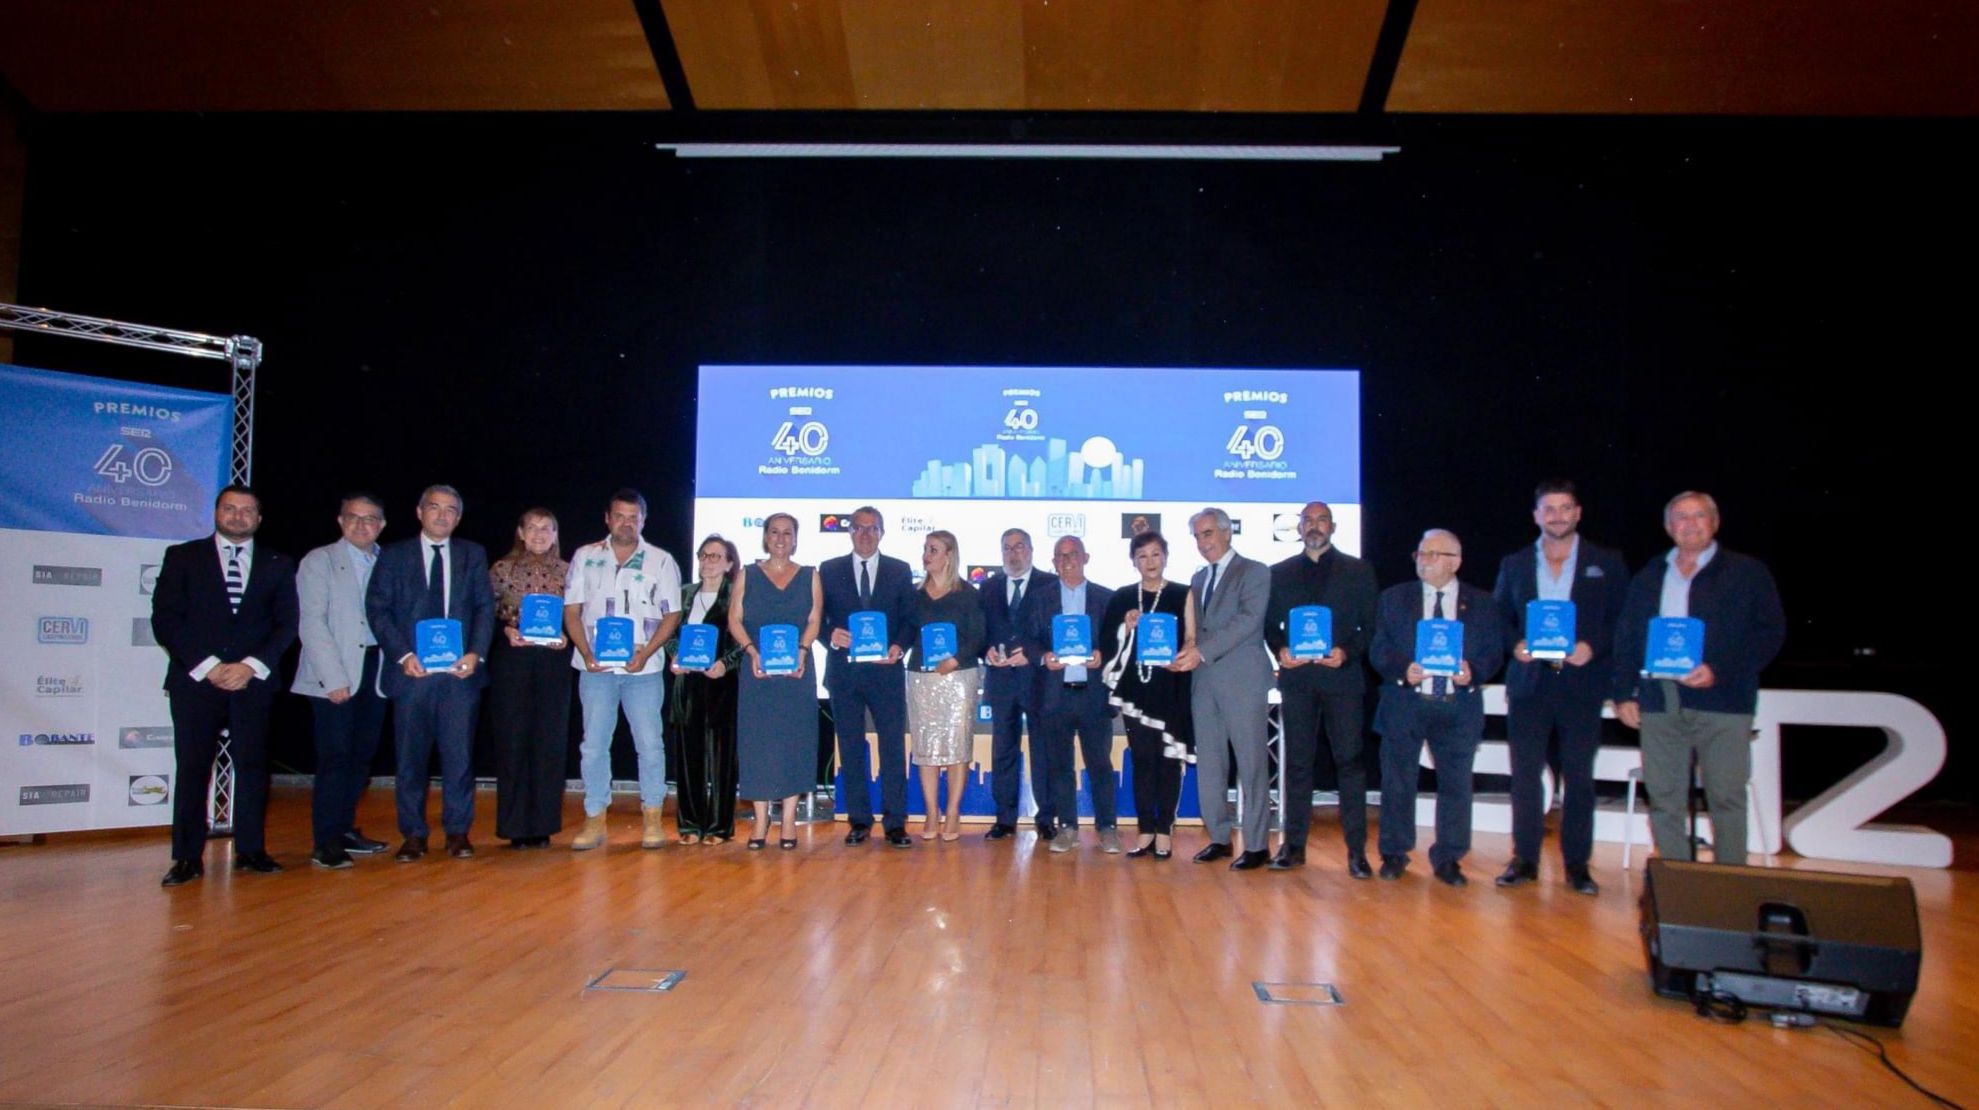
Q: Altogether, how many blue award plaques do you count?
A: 13